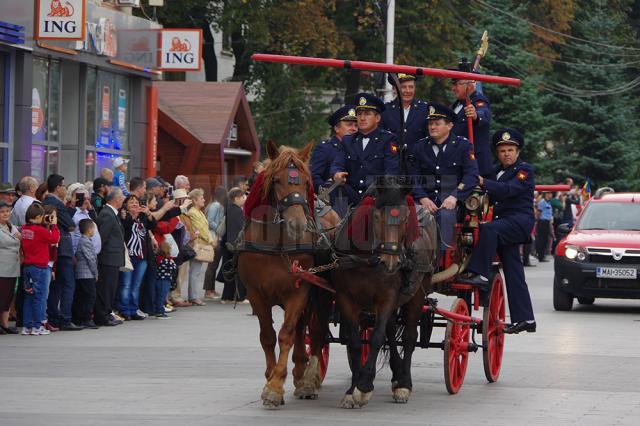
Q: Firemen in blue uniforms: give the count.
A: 6